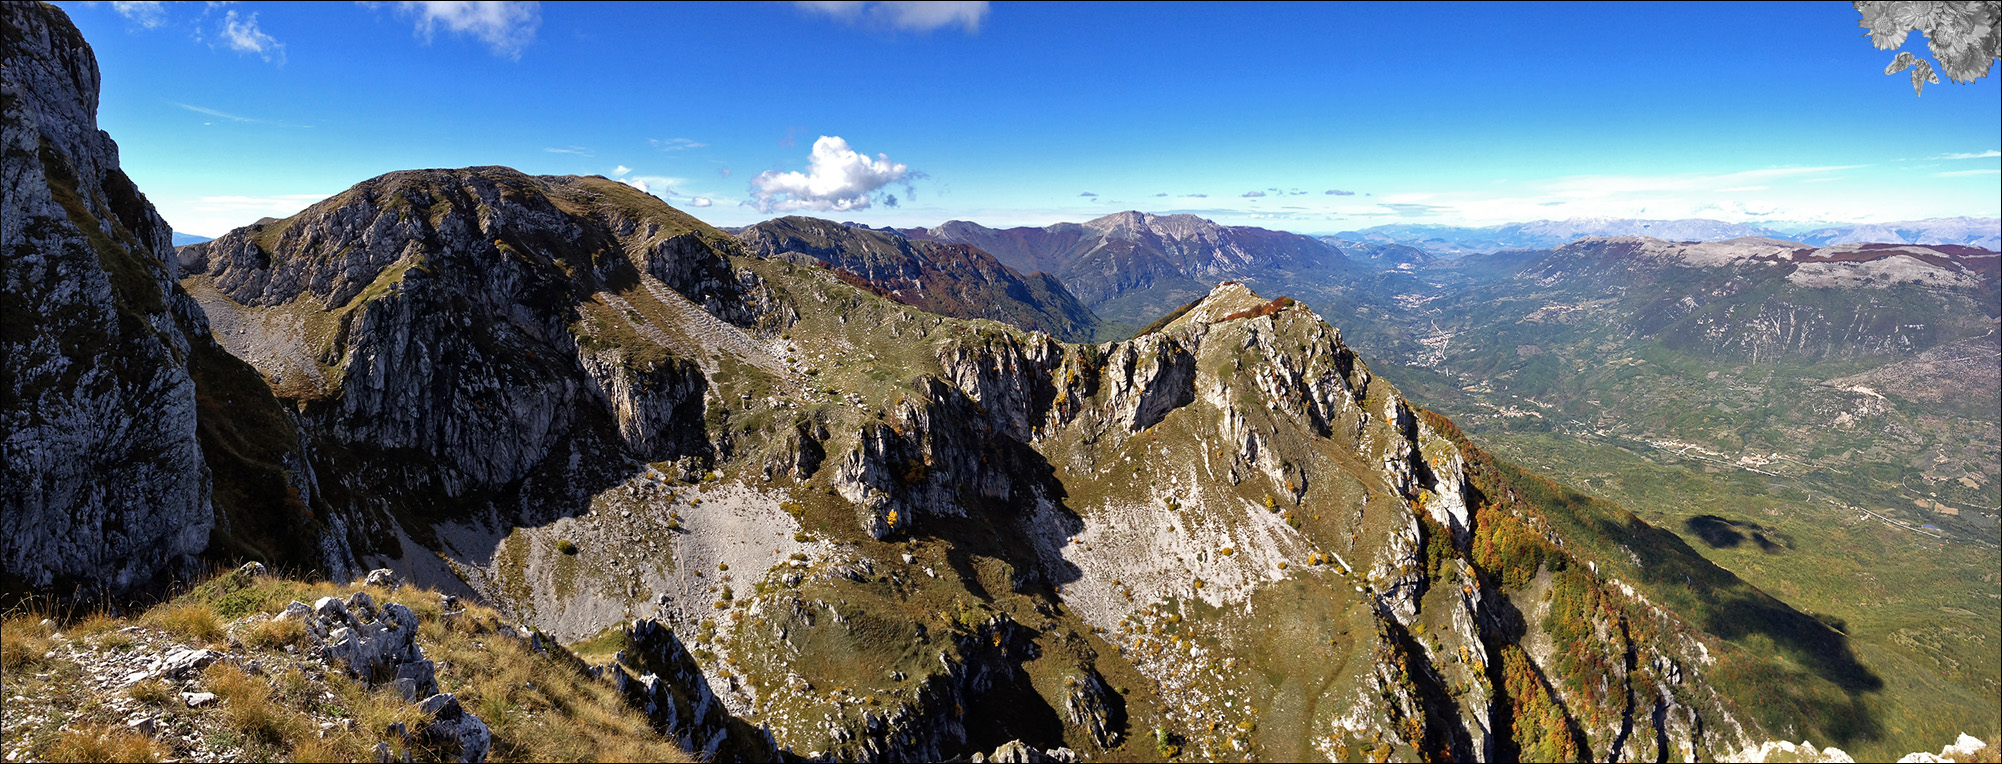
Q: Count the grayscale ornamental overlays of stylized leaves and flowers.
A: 1